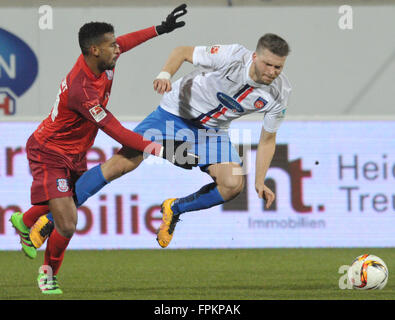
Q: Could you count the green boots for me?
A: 2